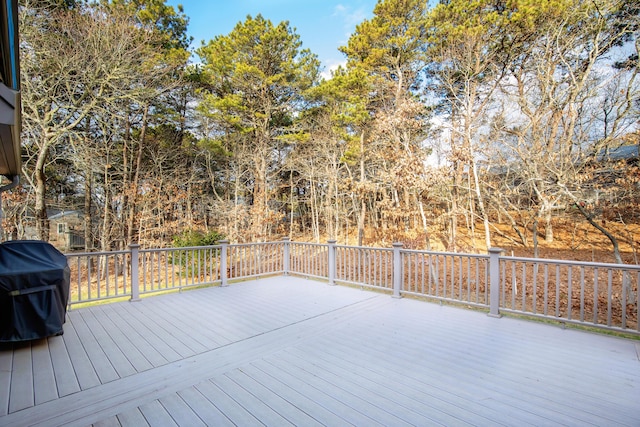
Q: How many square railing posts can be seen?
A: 6